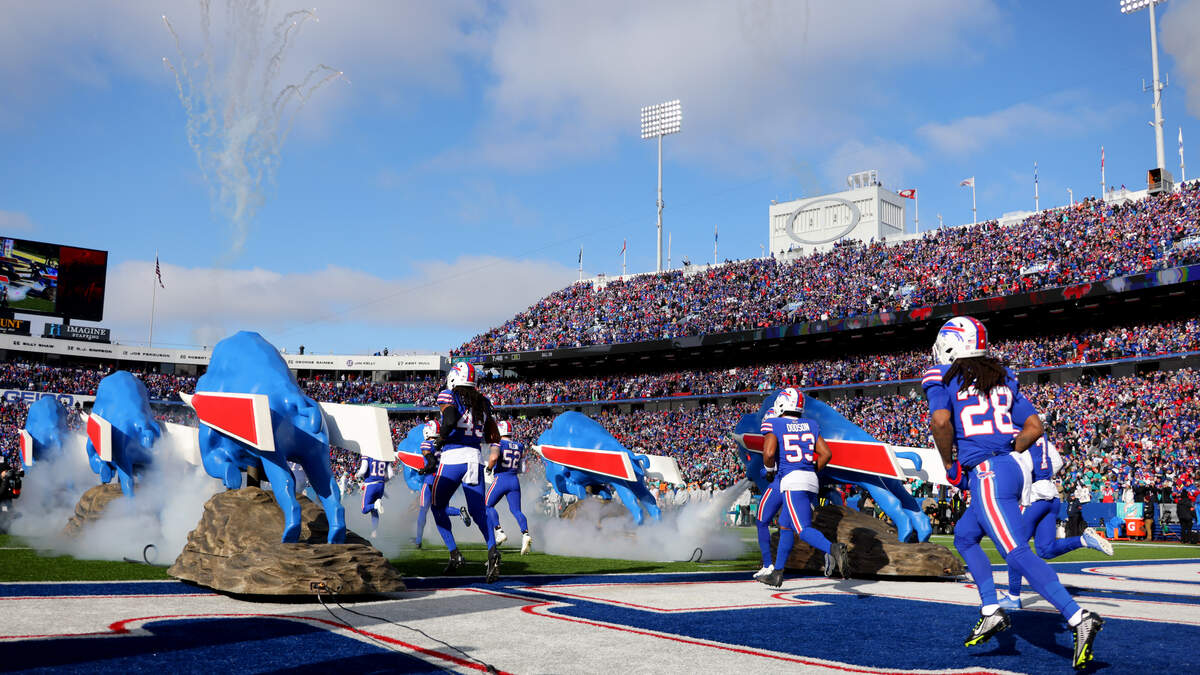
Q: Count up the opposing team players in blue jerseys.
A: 0